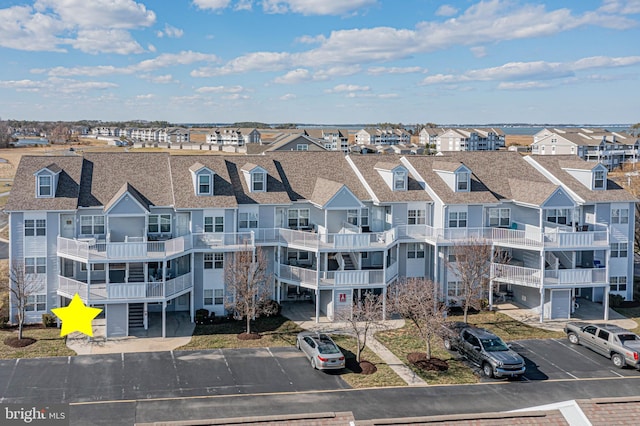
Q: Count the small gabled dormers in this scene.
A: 6